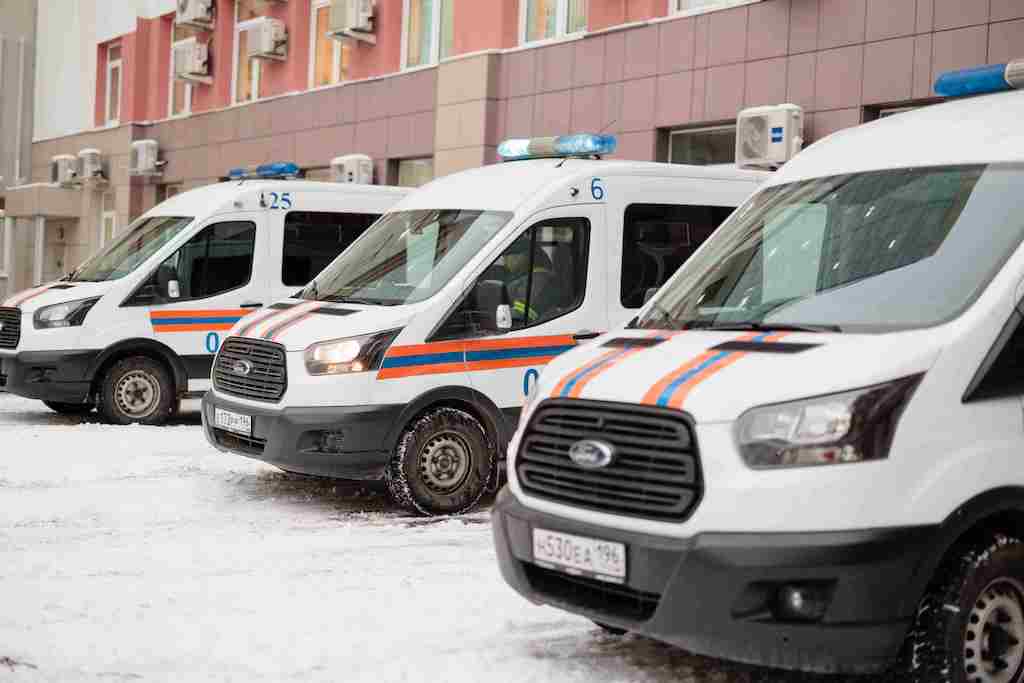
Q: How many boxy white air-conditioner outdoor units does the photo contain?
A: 9